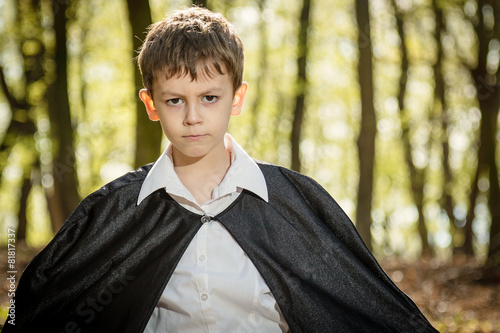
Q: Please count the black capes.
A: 1